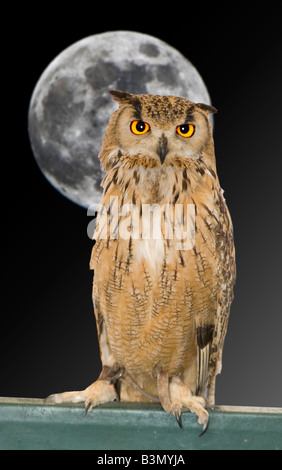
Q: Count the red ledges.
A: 0